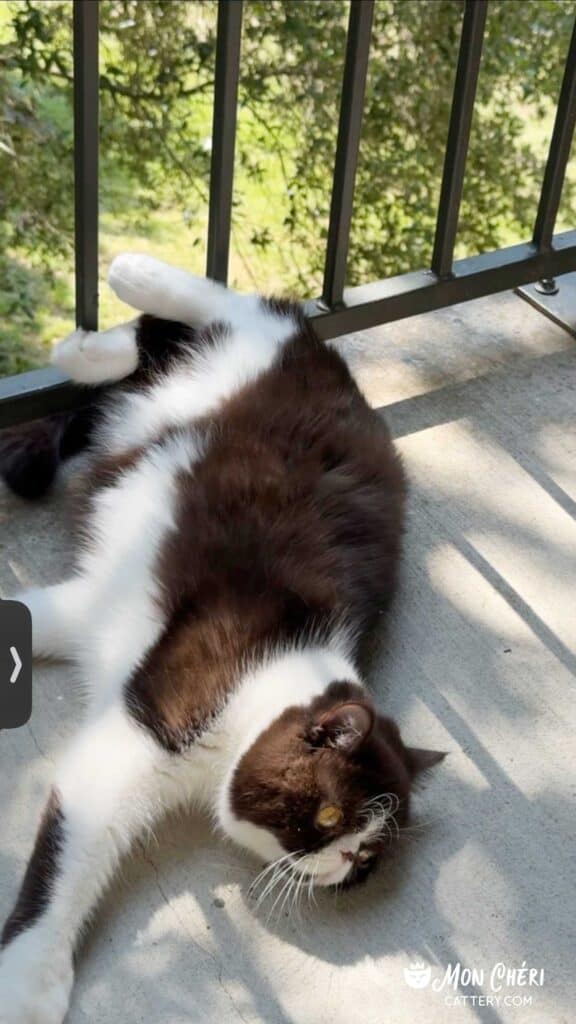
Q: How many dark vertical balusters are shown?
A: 5